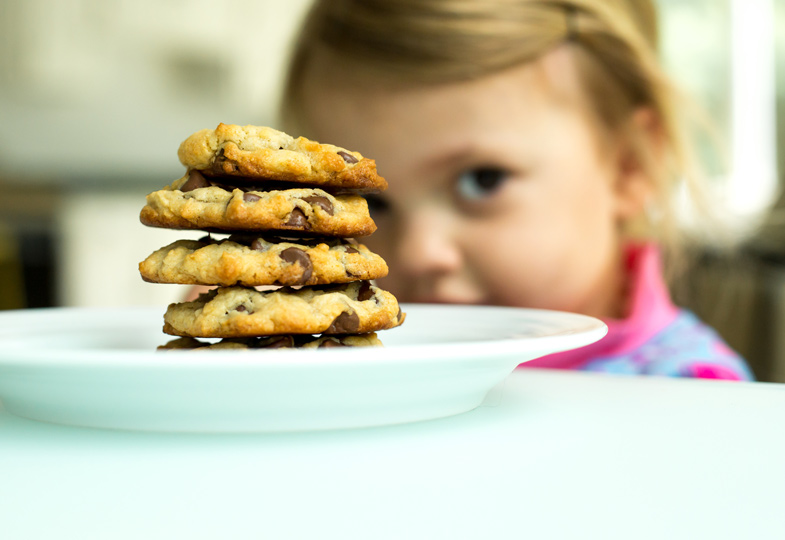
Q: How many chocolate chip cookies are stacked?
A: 5